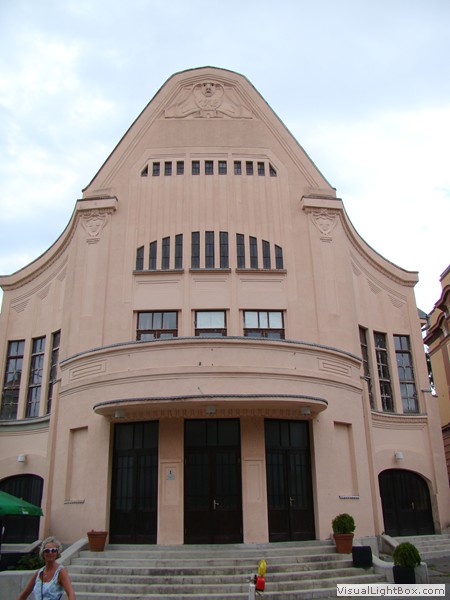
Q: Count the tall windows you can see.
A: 6